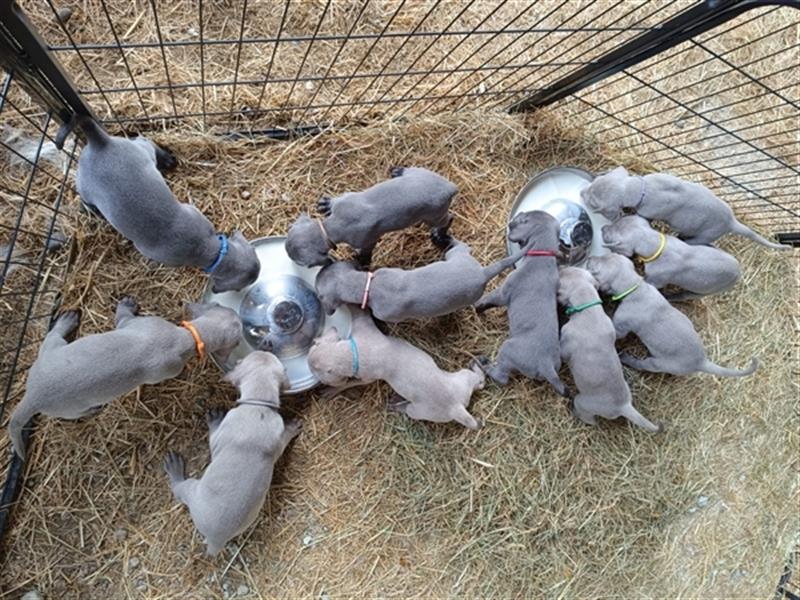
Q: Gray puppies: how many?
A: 11